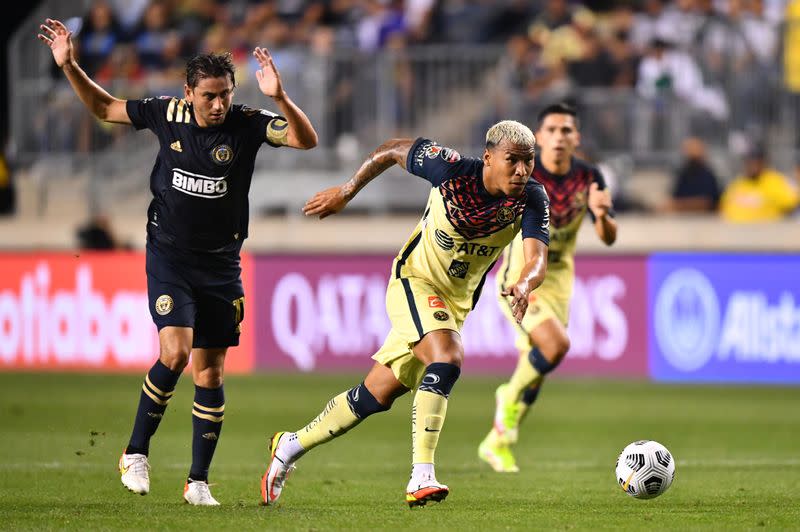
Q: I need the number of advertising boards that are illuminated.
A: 3